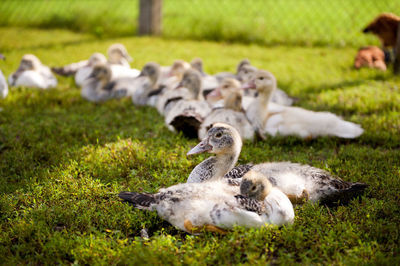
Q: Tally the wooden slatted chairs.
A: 0